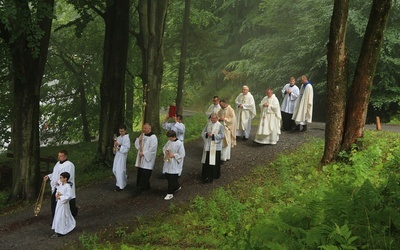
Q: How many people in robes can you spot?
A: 13